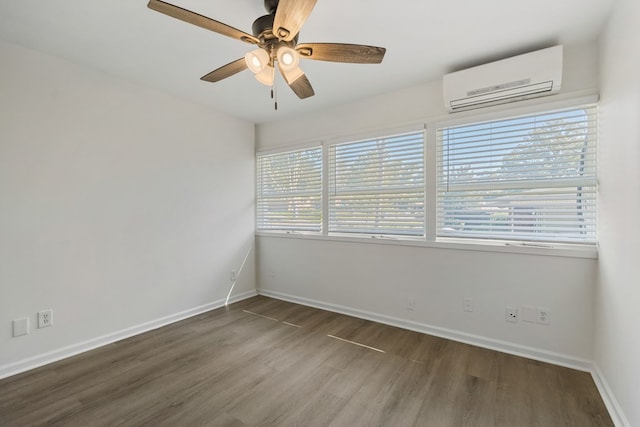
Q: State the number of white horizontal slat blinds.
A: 3